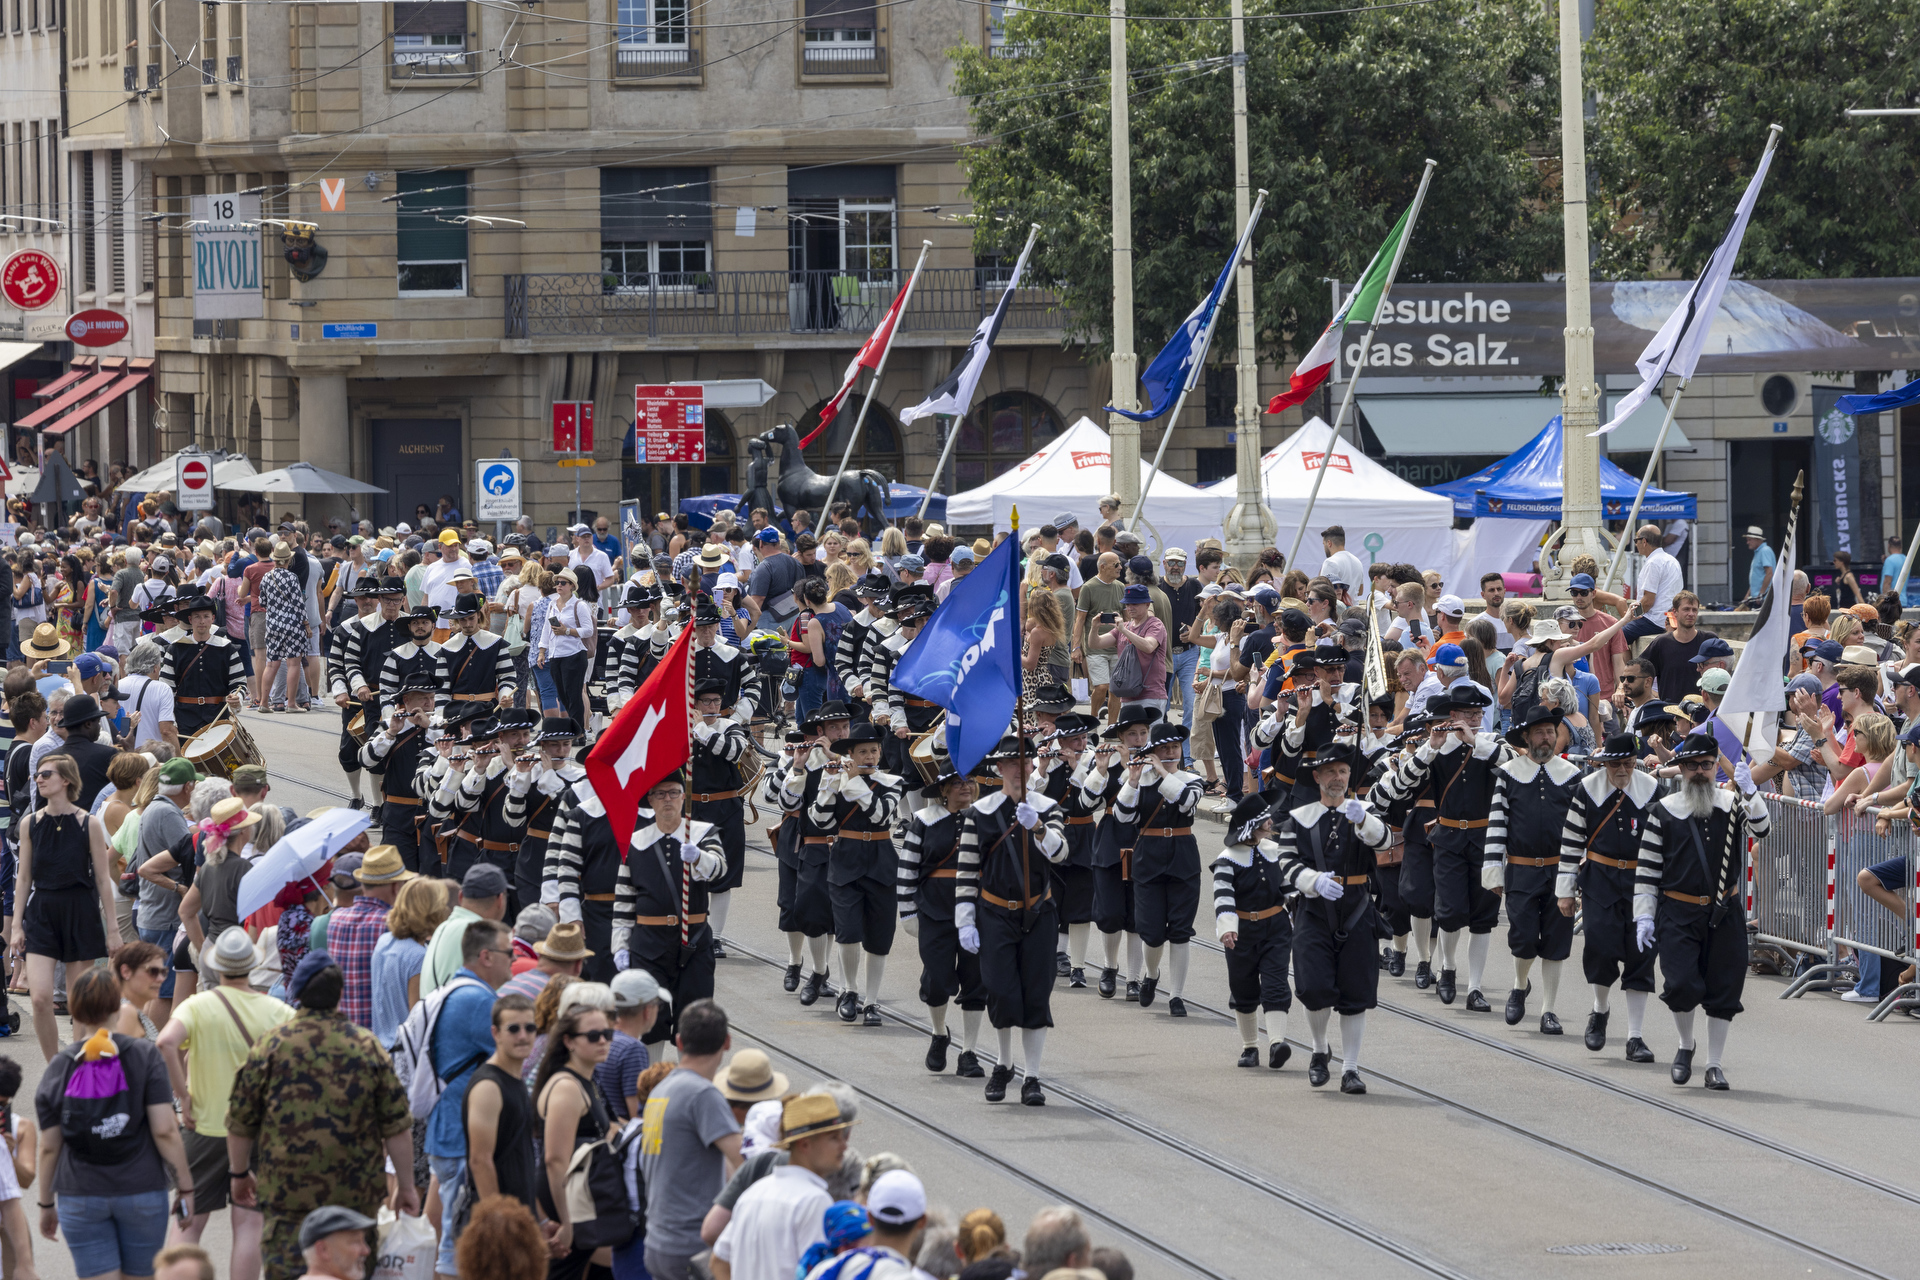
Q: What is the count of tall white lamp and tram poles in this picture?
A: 3